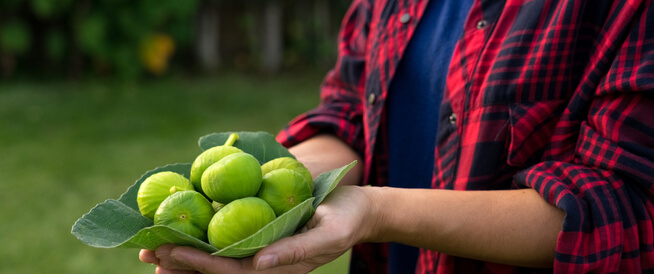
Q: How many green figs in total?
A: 7